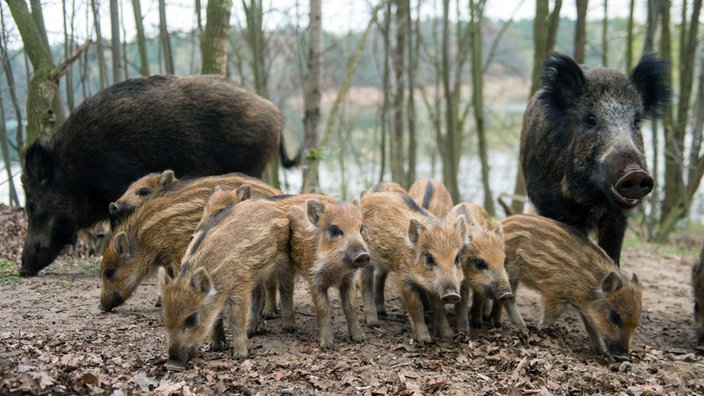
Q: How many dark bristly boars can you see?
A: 2